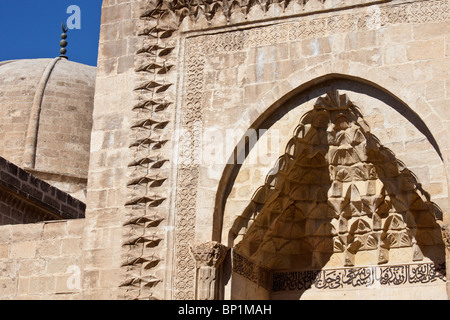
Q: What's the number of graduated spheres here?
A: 3